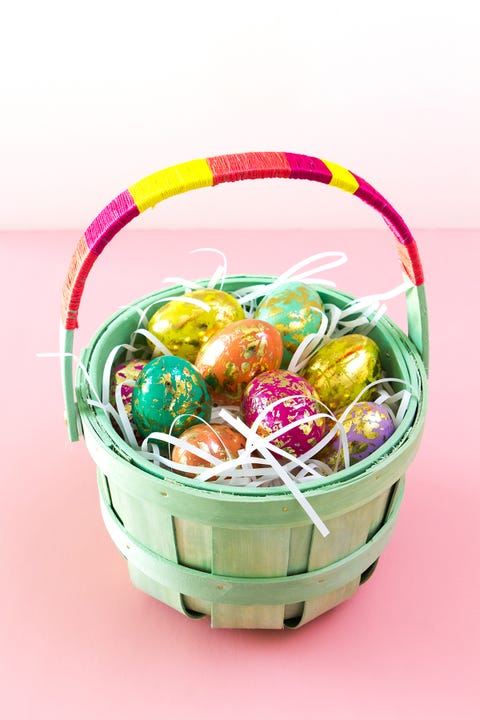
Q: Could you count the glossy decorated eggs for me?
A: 9